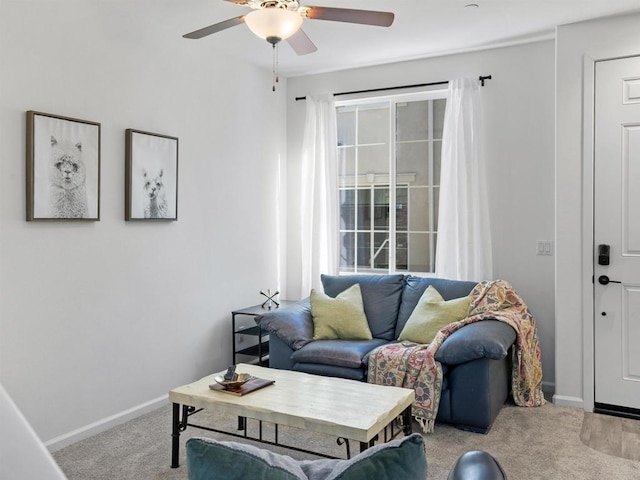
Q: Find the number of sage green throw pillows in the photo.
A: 2